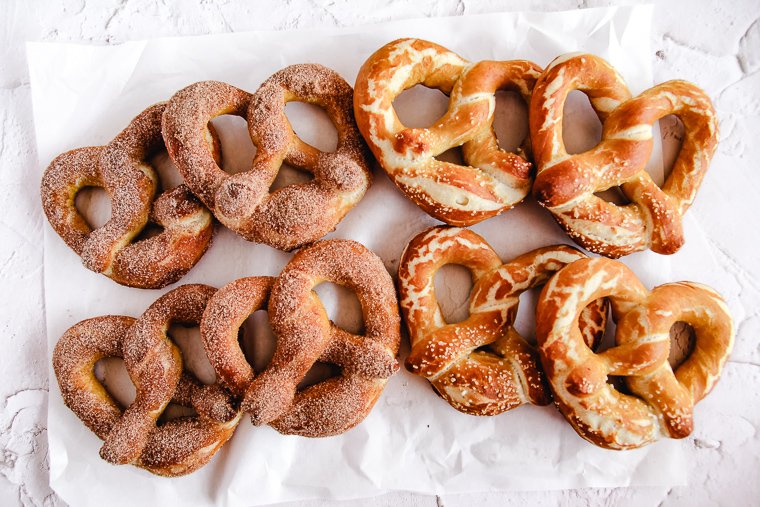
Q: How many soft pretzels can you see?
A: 8